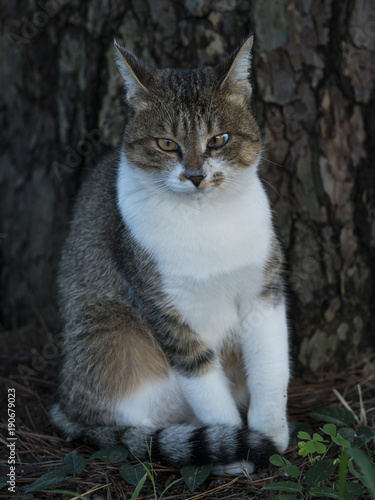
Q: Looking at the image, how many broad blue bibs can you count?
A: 0